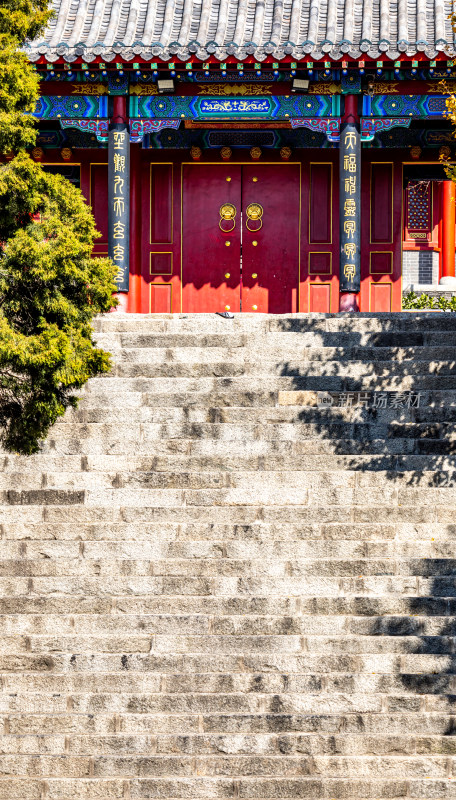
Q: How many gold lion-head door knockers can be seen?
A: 2